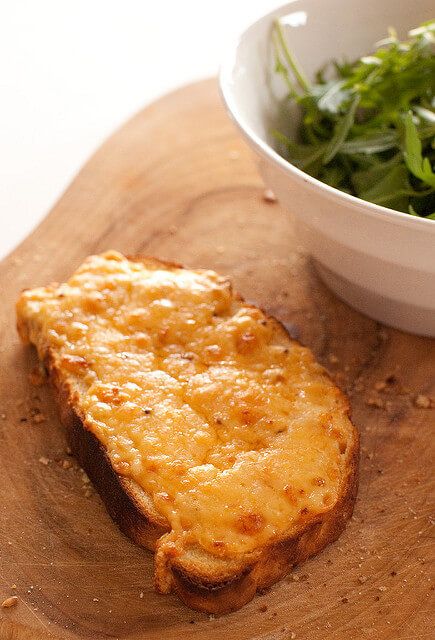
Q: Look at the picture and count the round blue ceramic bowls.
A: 0